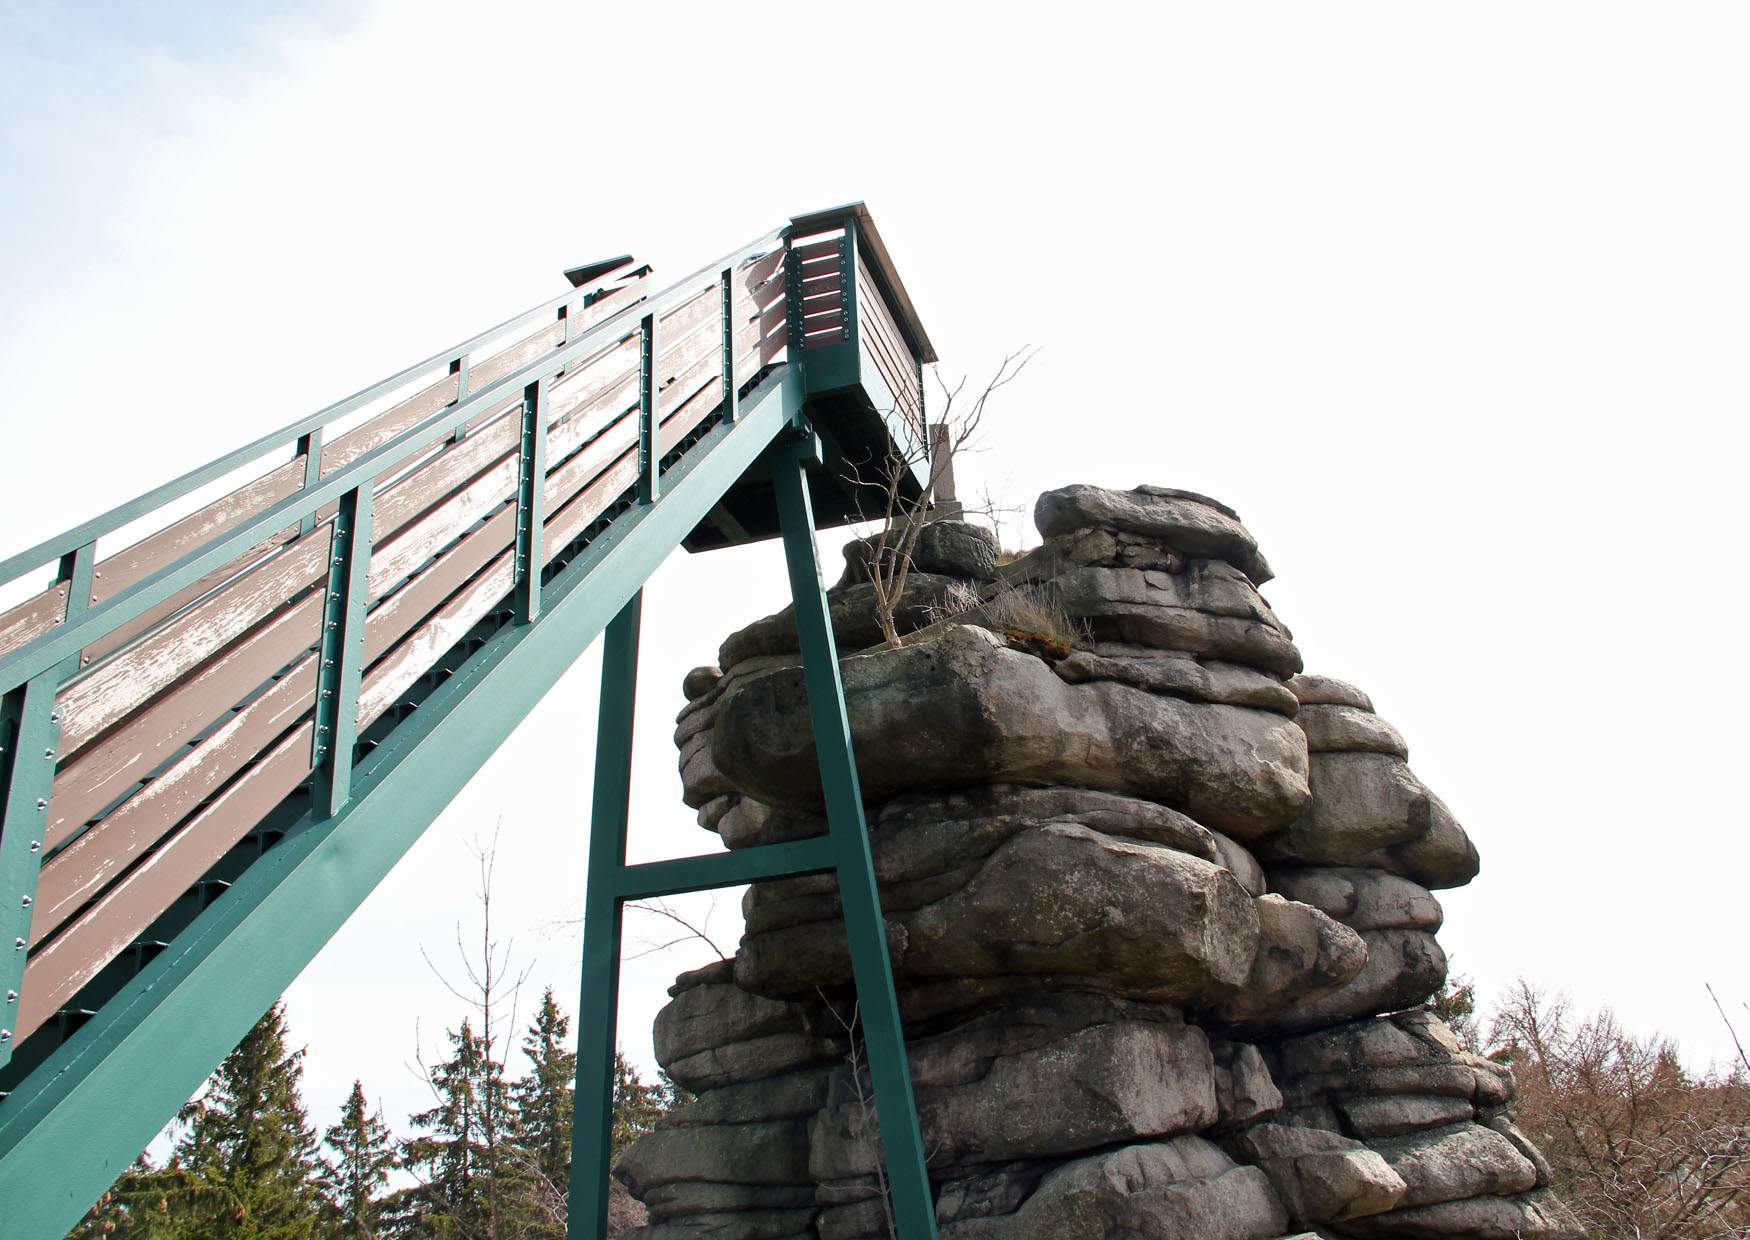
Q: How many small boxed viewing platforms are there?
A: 1